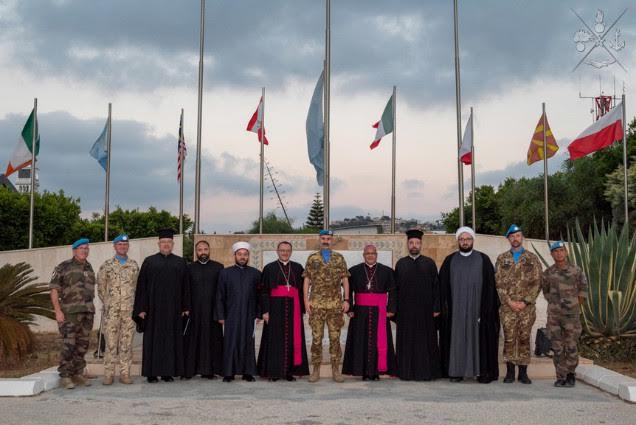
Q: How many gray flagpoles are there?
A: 11